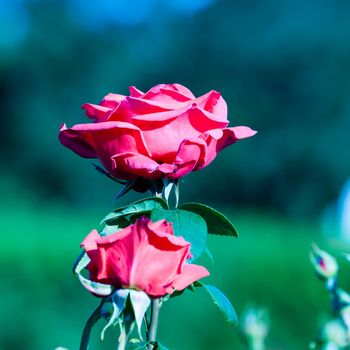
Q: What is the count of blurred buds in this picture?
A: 3